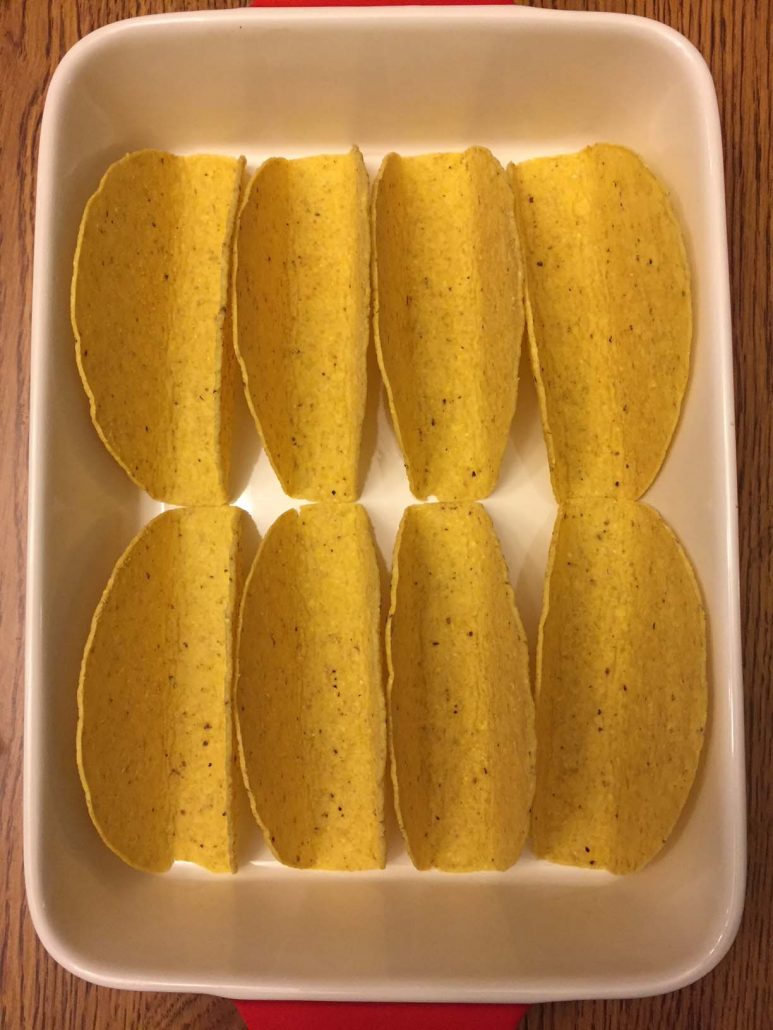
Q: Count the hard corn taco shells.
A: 8